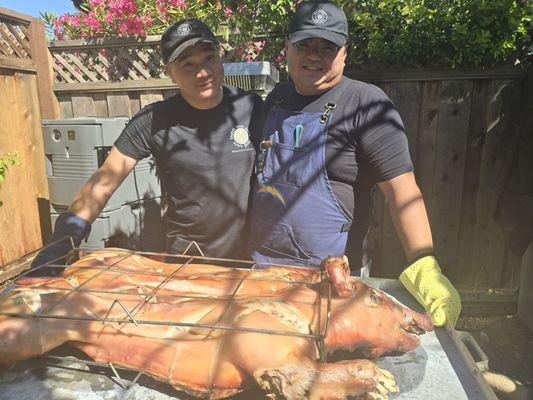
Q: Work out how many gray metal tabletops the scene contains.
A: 1